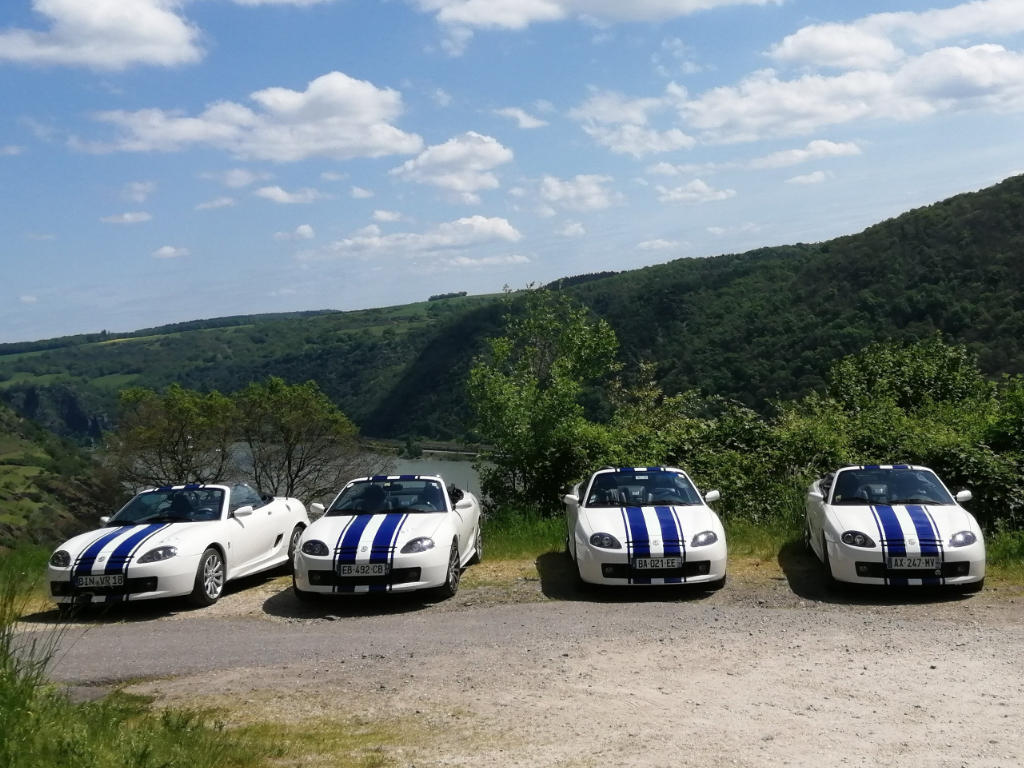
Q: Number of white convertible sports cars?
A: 4